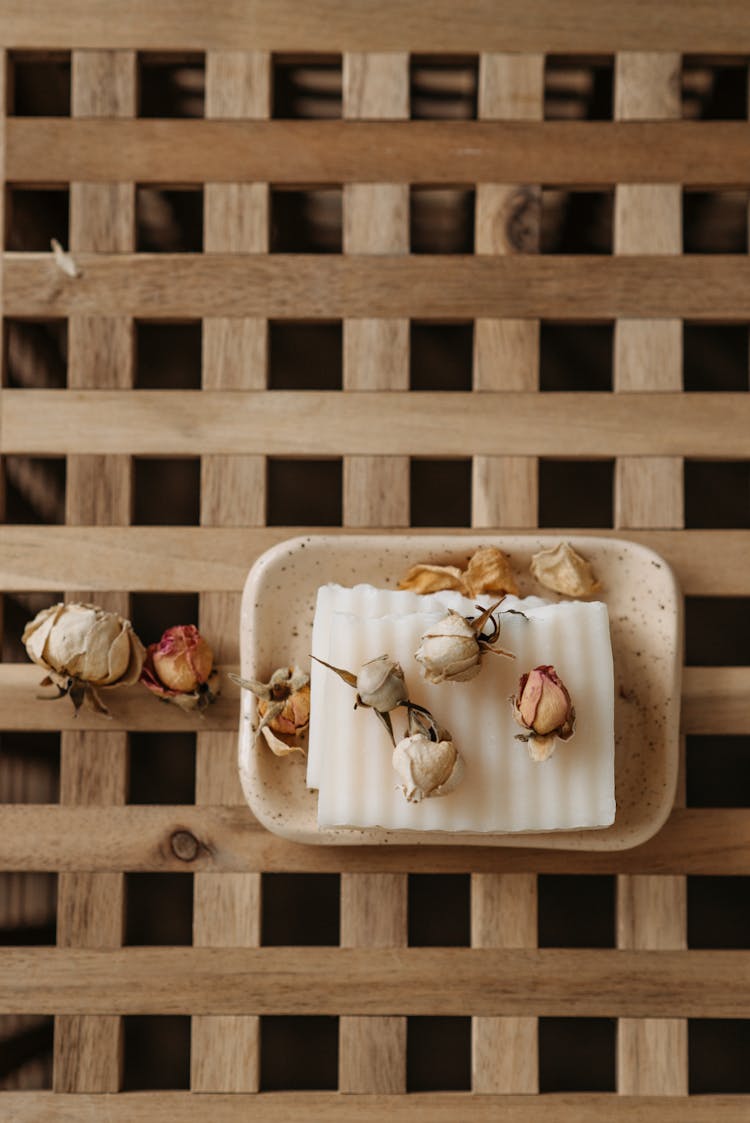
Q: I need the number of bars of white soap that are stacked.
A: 2